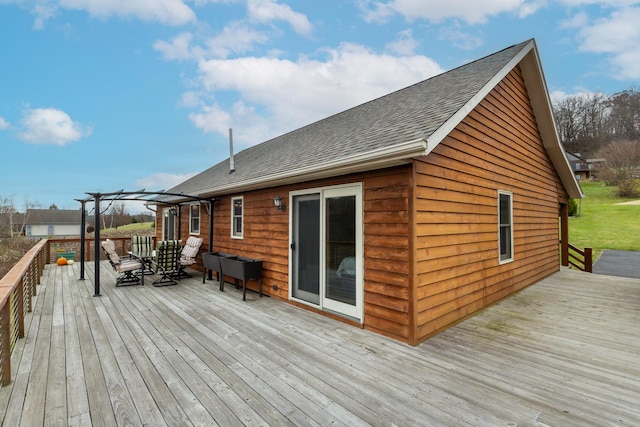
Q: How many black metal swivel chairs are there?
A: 4